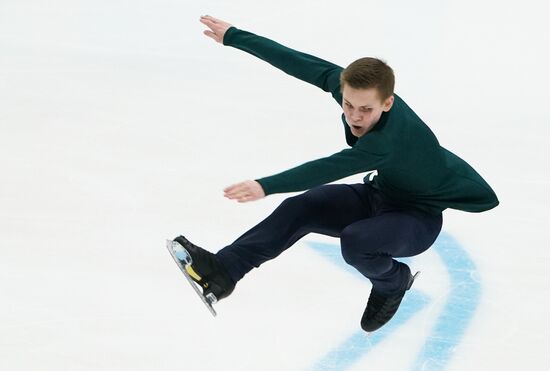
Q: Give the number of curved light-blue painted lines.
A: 2